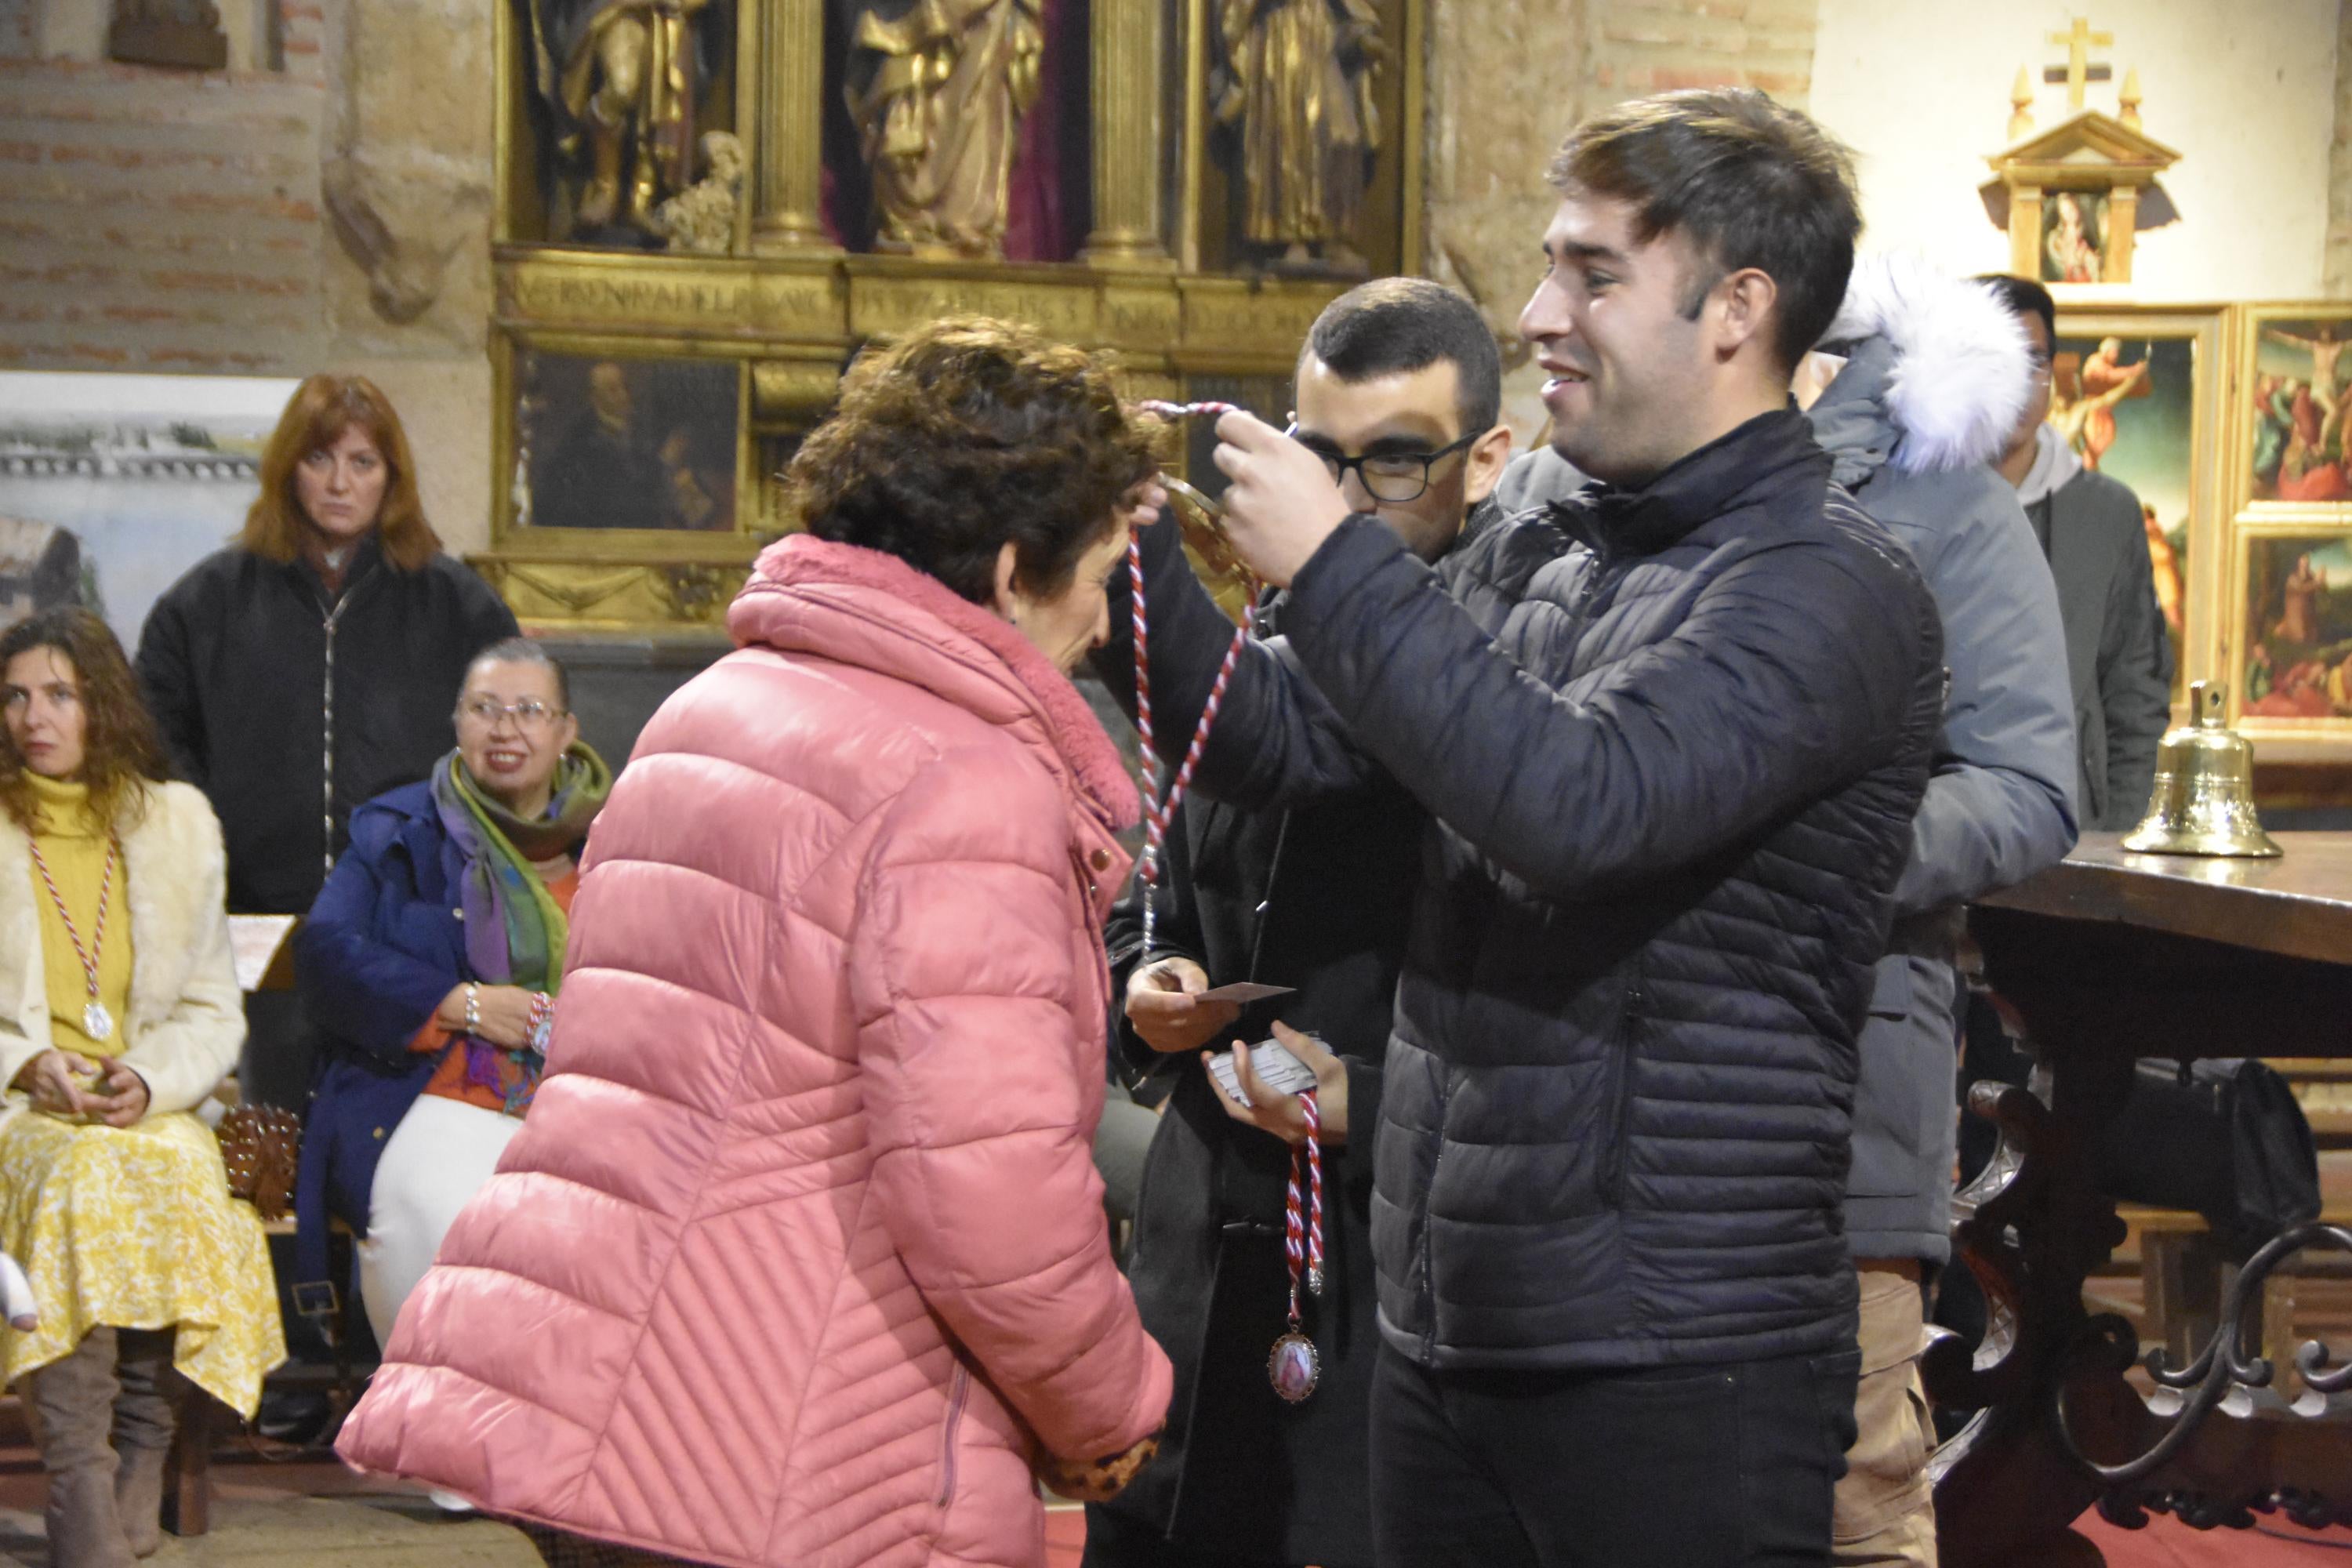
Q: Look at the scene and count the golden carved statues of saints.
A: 3